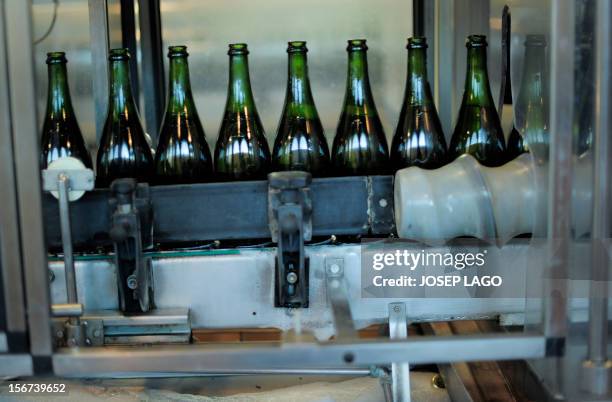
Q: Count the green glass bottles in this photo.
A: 9